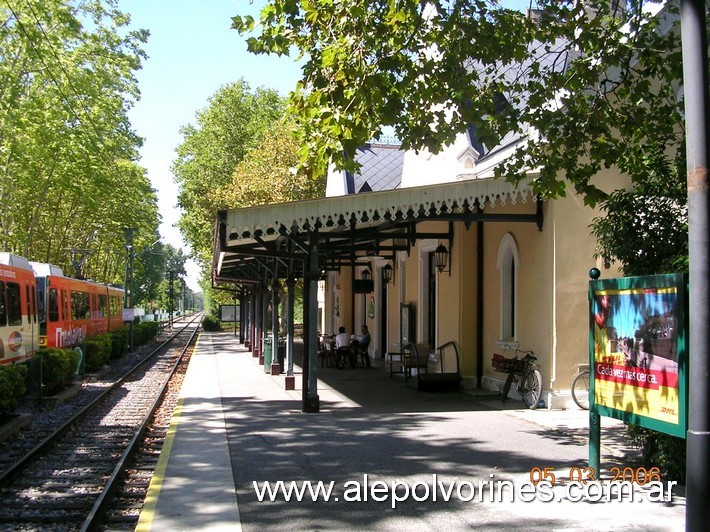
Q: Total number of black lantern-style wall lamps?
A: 3